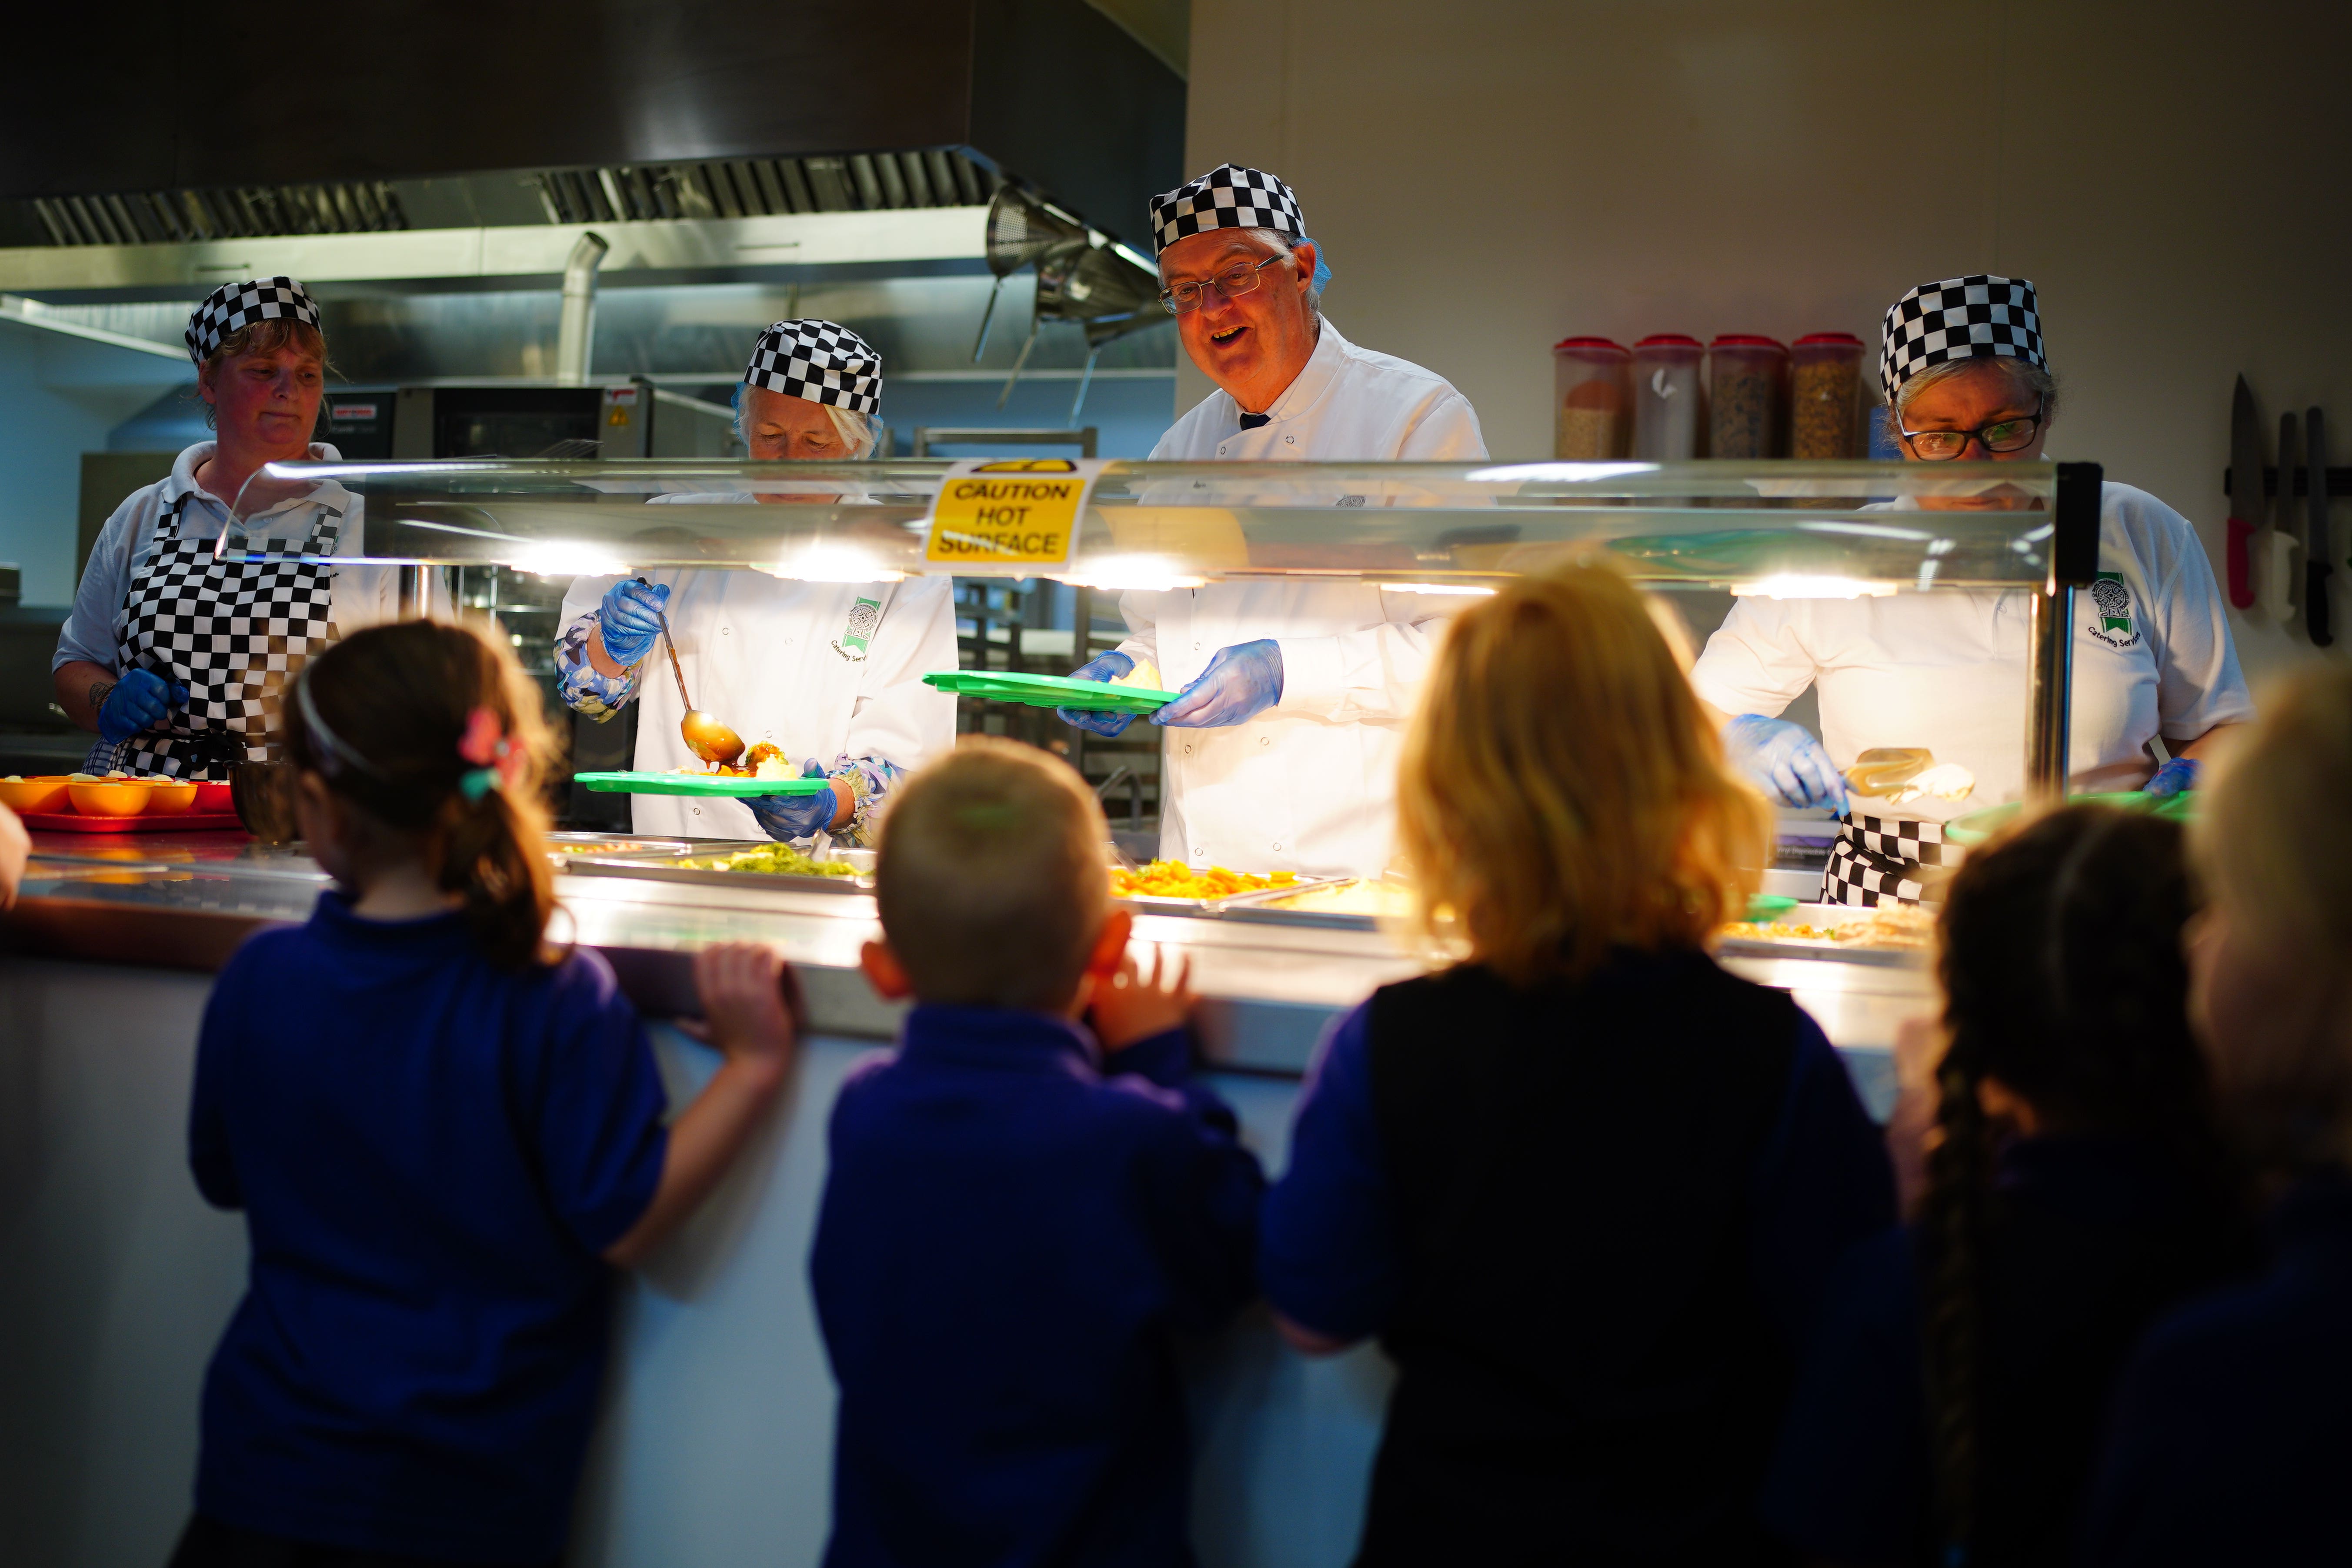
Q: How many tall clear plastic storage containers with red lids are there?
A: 4